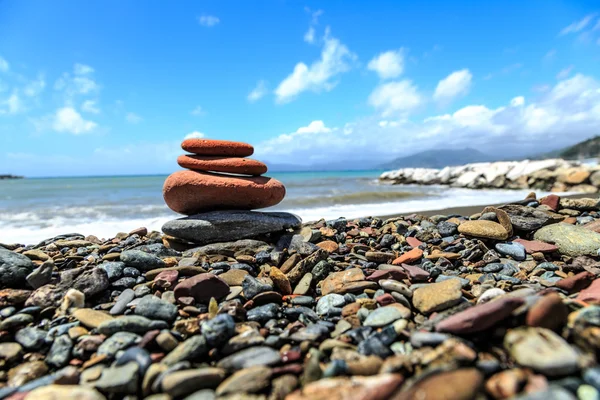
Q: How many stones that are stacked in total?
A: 4